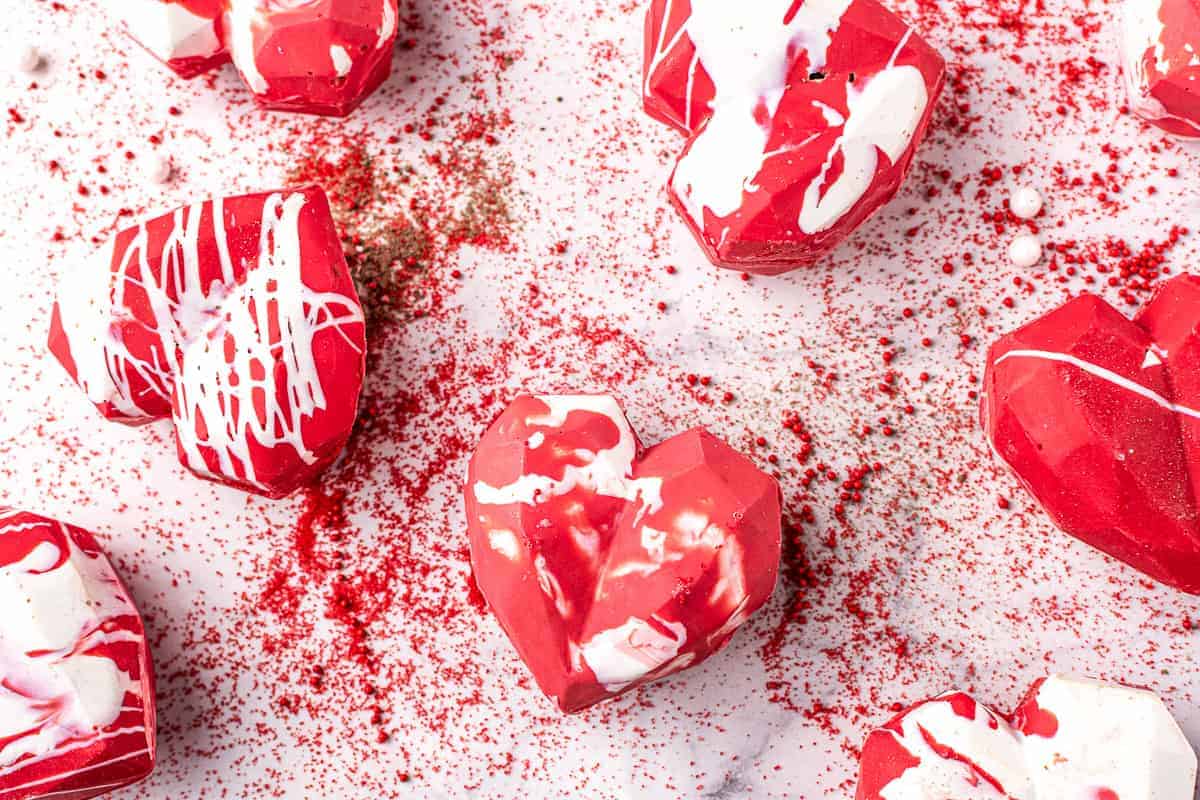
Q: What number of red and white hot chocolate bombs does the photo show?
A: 8